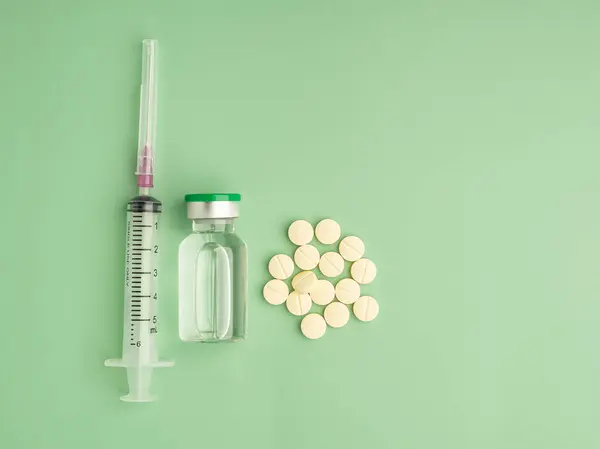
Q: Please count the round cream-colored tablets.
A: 15